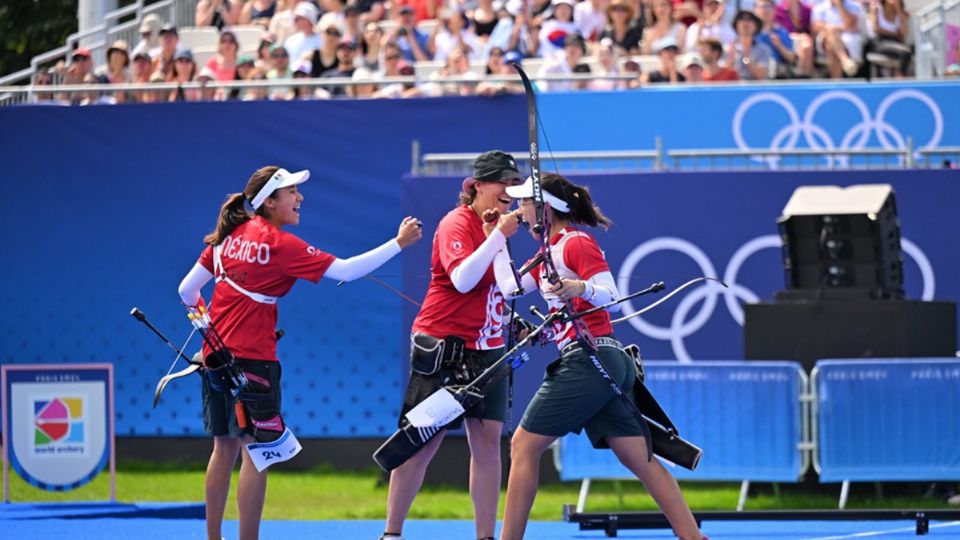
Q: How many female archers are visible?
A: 3